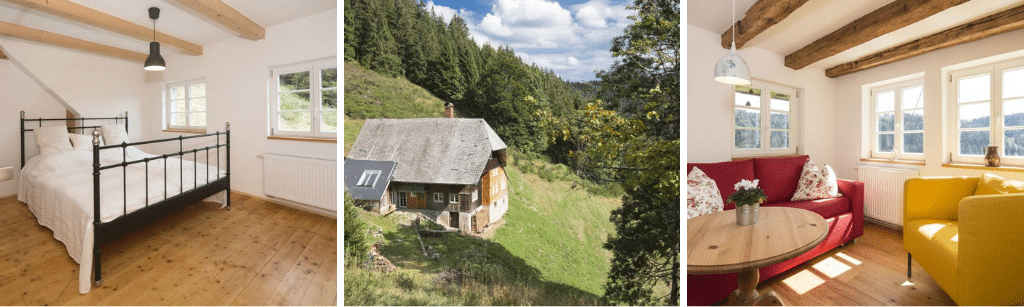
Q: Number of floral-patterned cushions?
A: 2